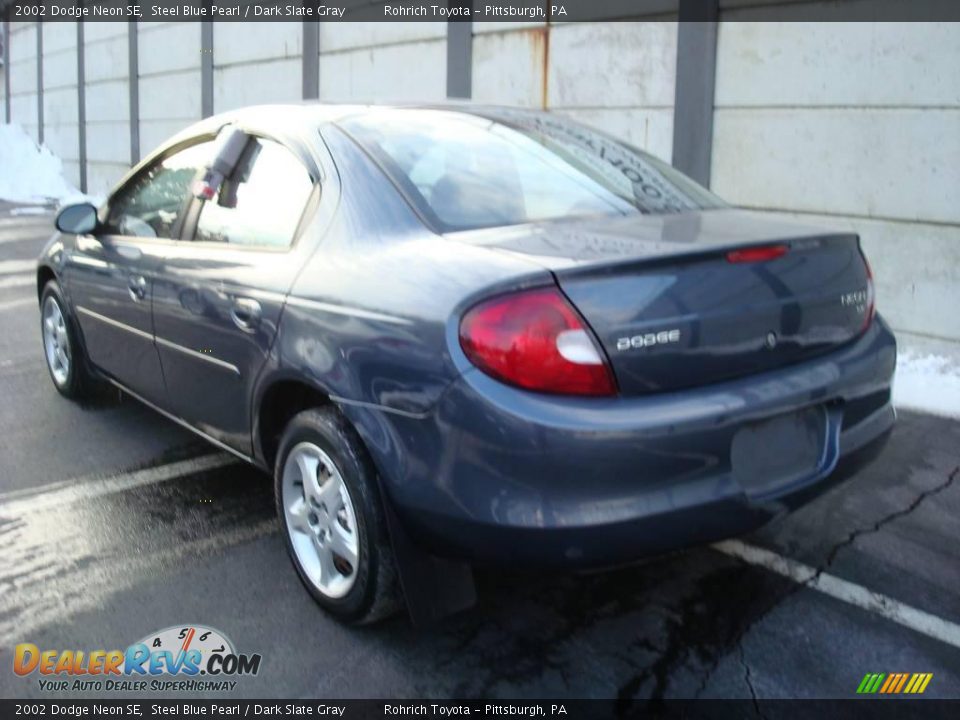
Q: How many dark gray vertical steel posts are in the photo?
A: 8